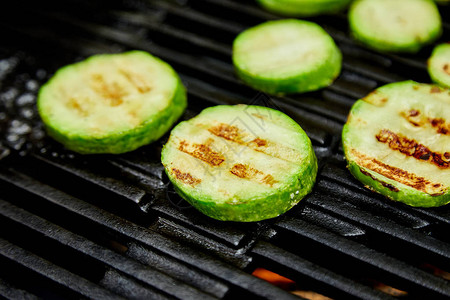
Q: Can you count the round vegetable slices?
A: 7